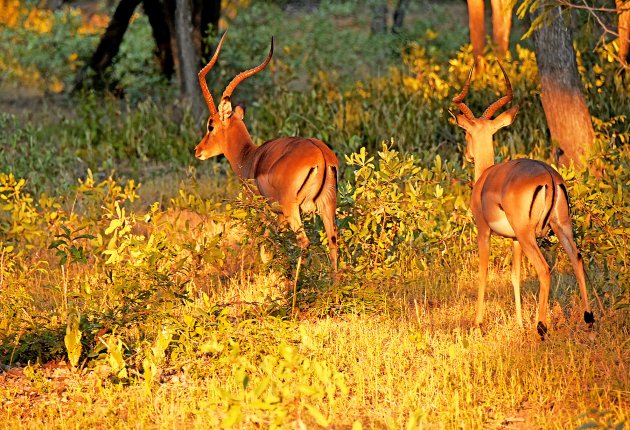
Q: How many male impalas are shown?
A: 2